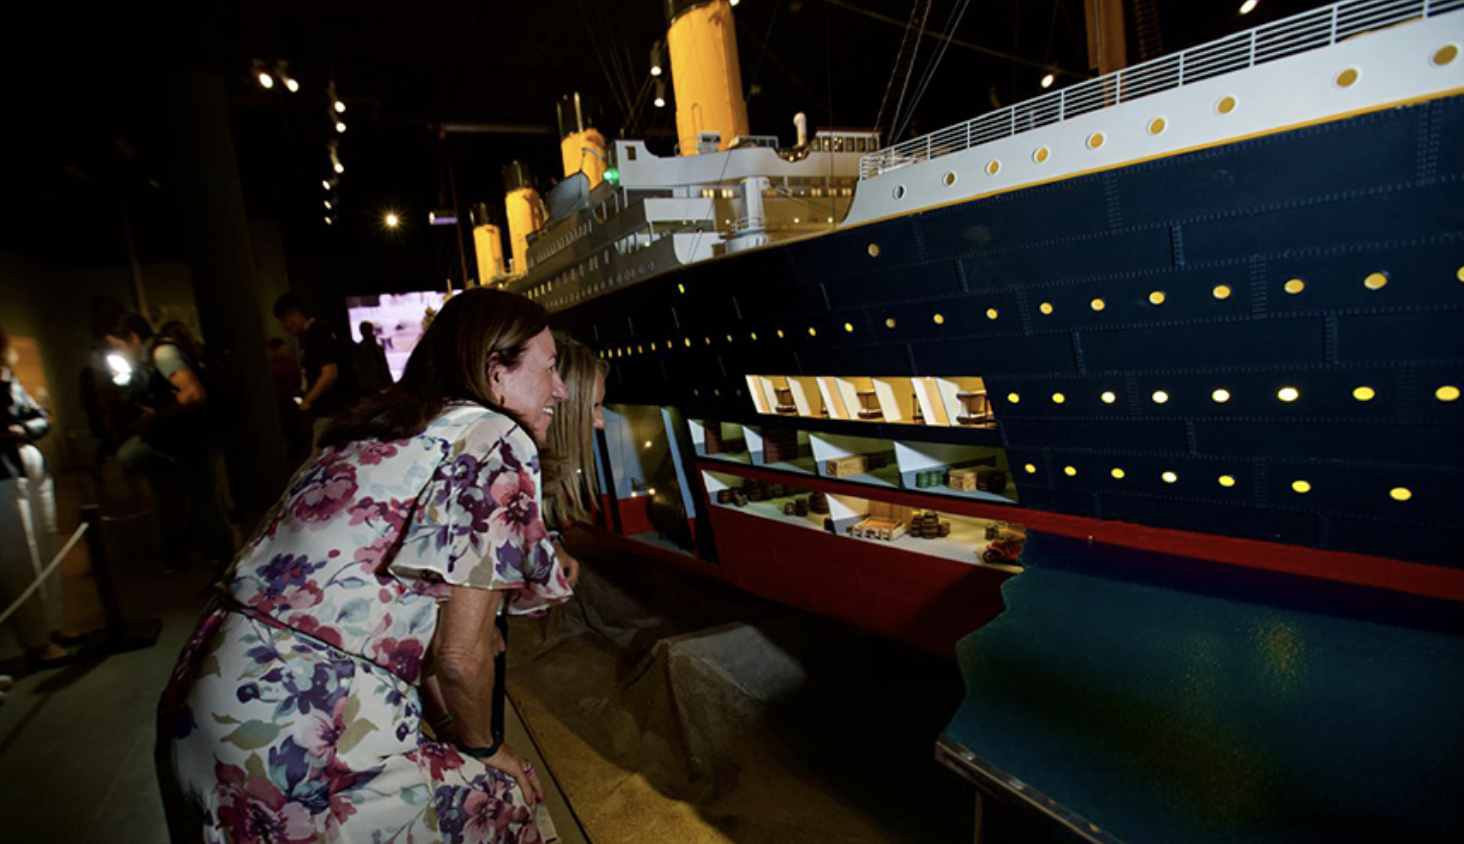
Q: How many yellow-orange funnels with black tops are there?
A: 4